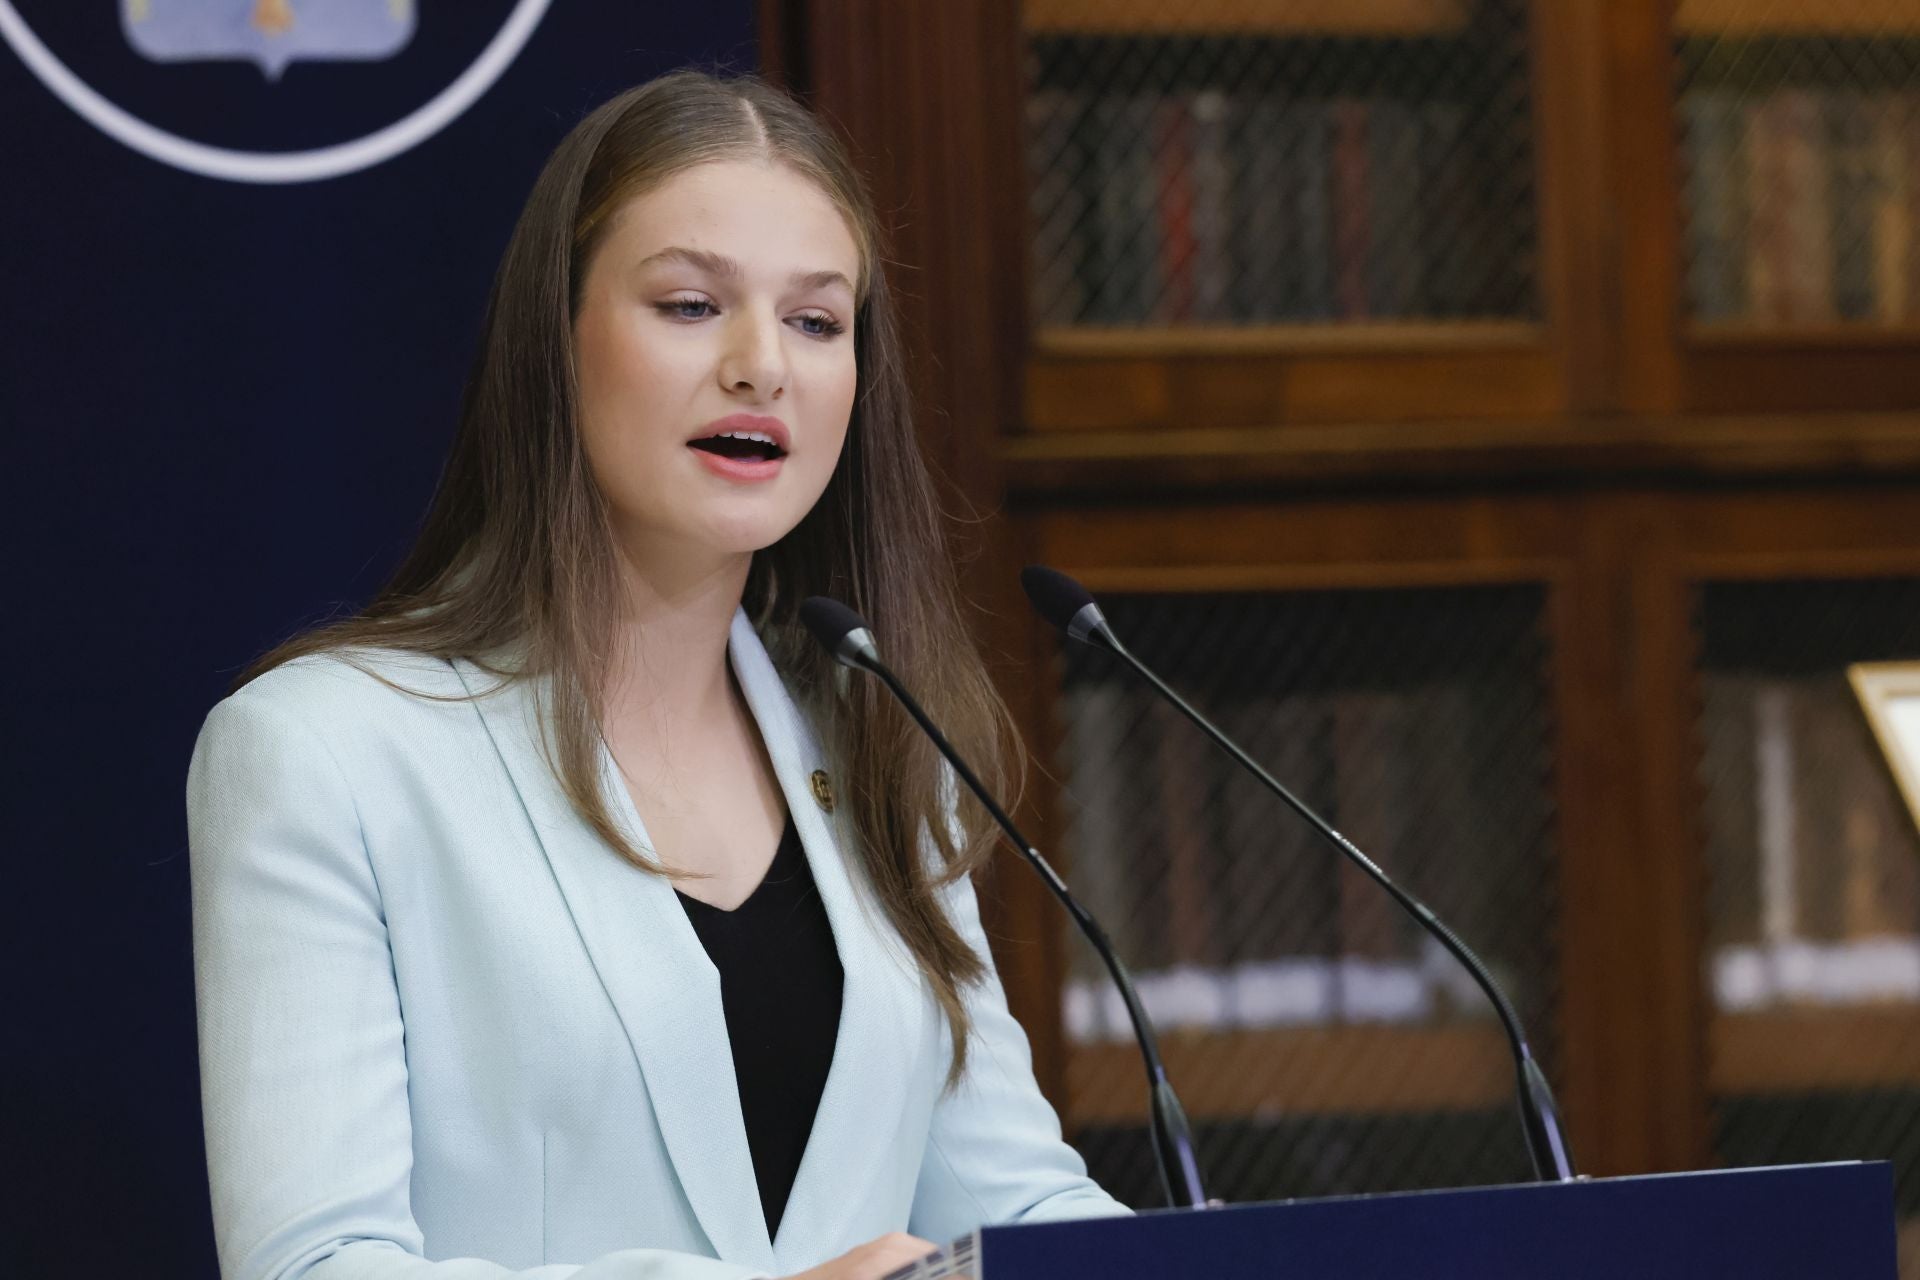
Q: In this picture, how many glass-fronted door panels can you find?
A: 4